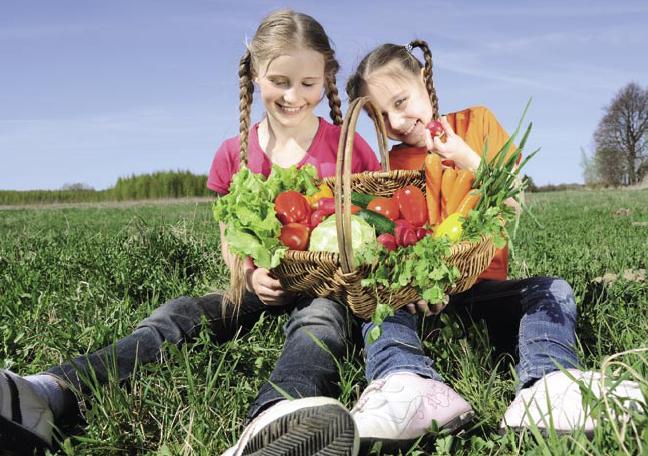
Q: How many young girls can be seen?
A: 2